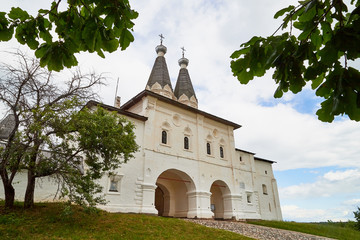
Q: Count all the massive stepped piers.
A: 3